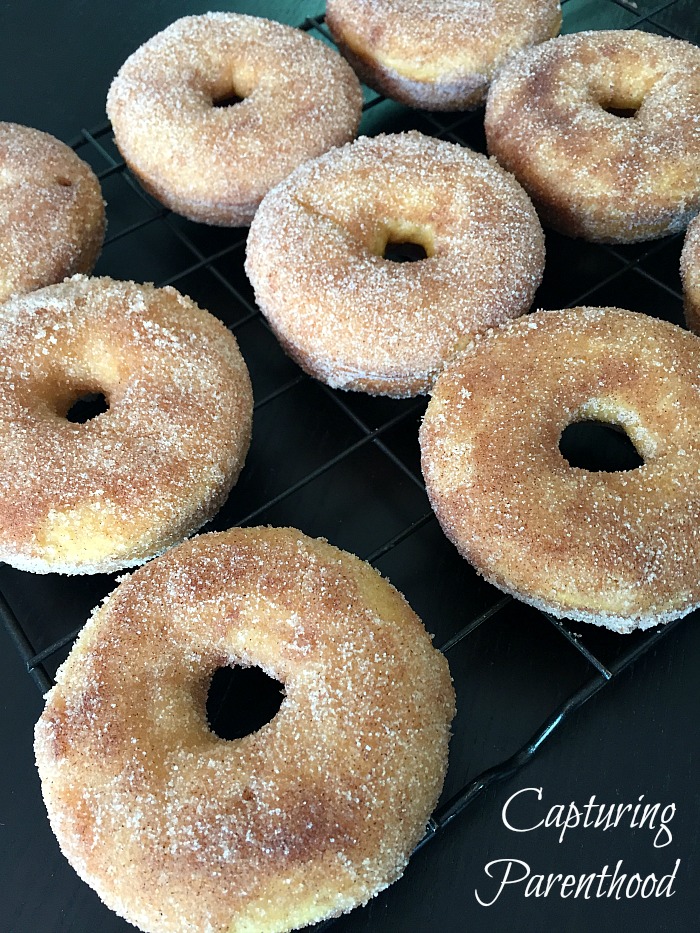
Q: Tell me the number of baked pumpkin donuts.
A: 9